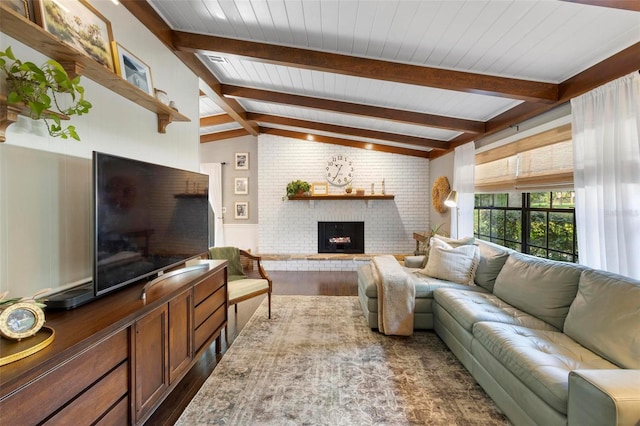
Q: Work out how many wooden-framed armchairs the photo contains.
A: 1